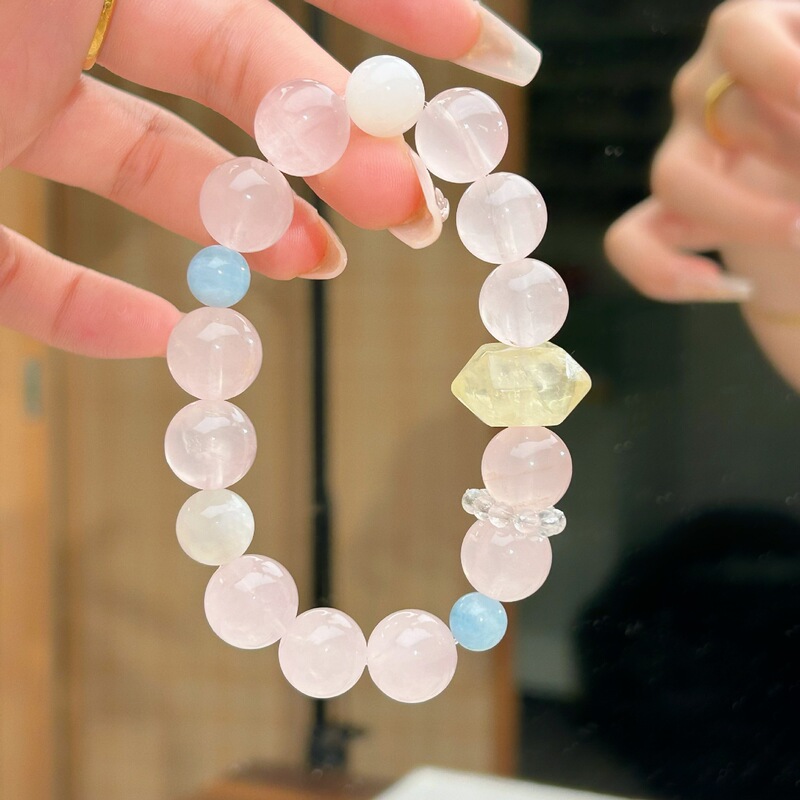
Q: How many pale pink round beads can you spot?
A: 12